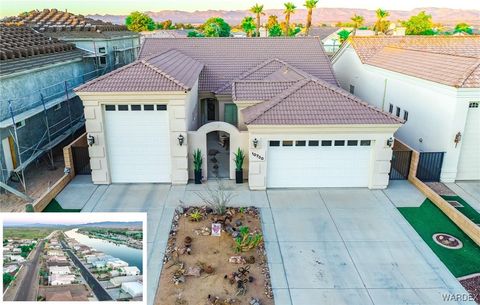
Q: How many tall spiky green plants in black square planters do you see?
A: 2